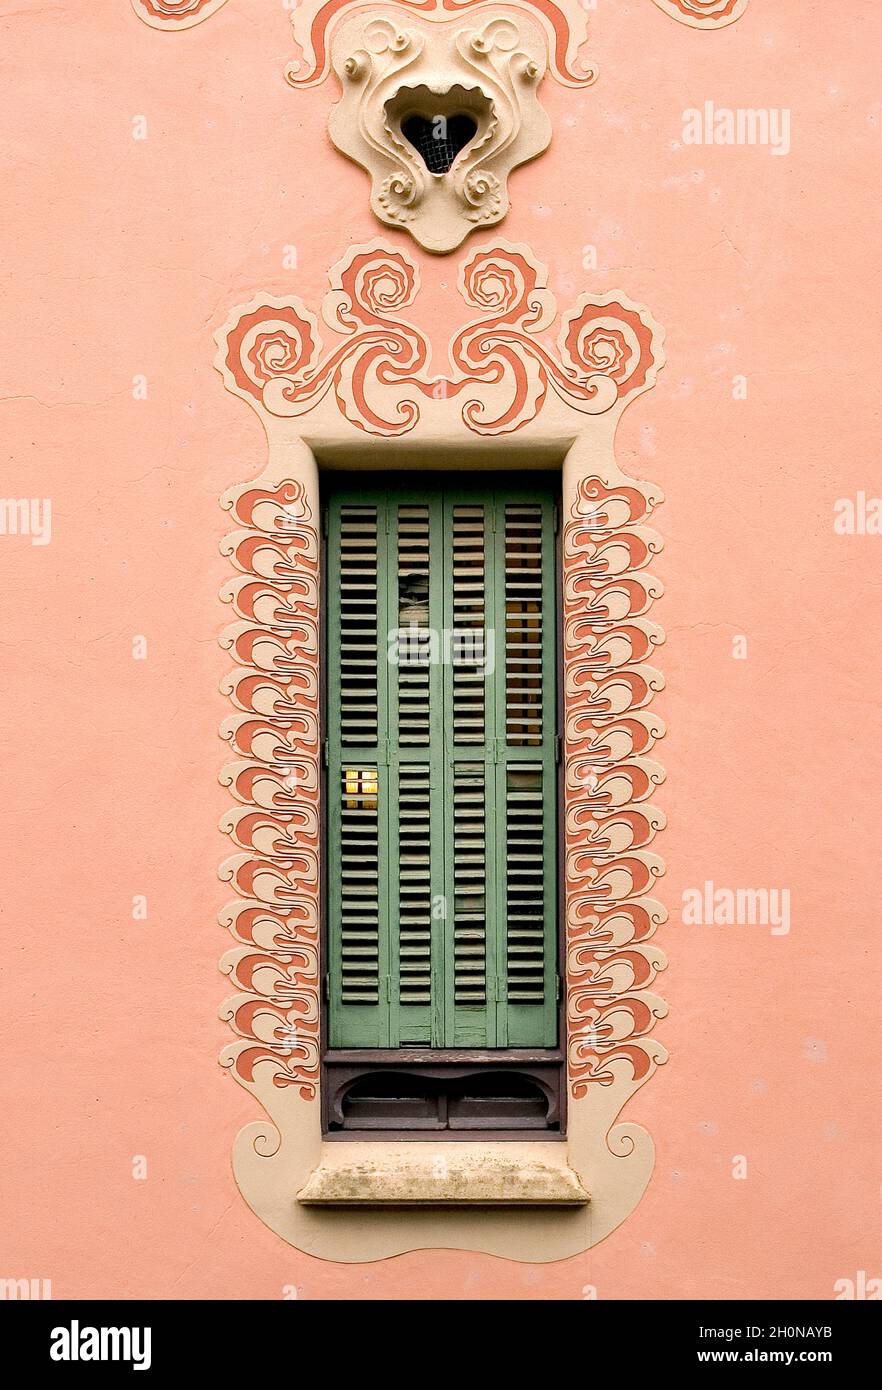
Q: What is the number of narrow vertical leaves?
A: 4